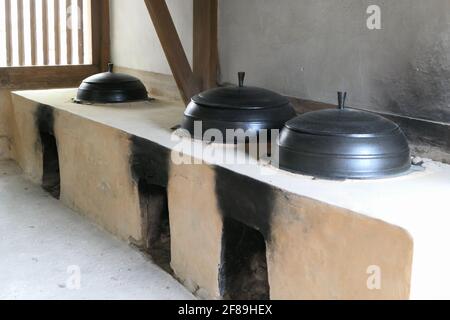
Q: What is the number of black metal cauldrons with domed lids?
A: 3